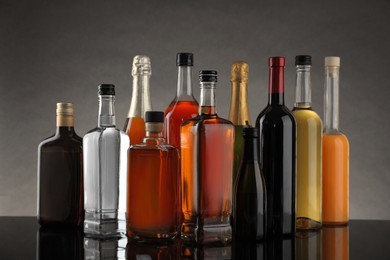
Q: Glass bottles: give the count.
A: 11